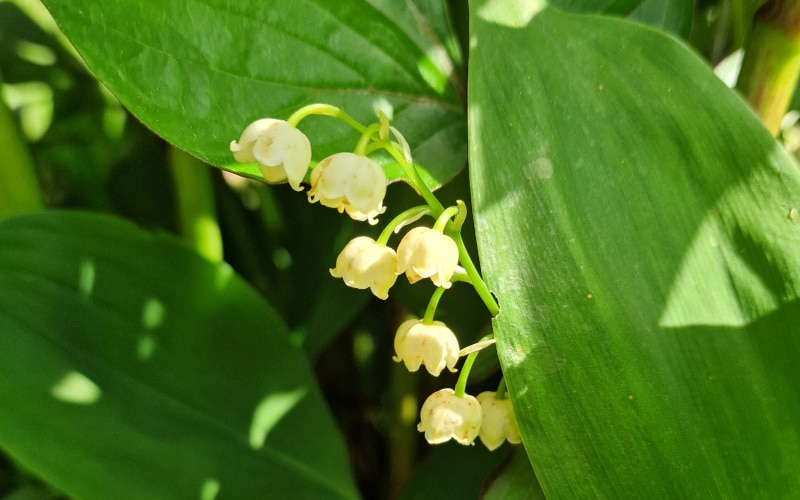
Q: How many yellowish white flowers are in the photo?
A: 7